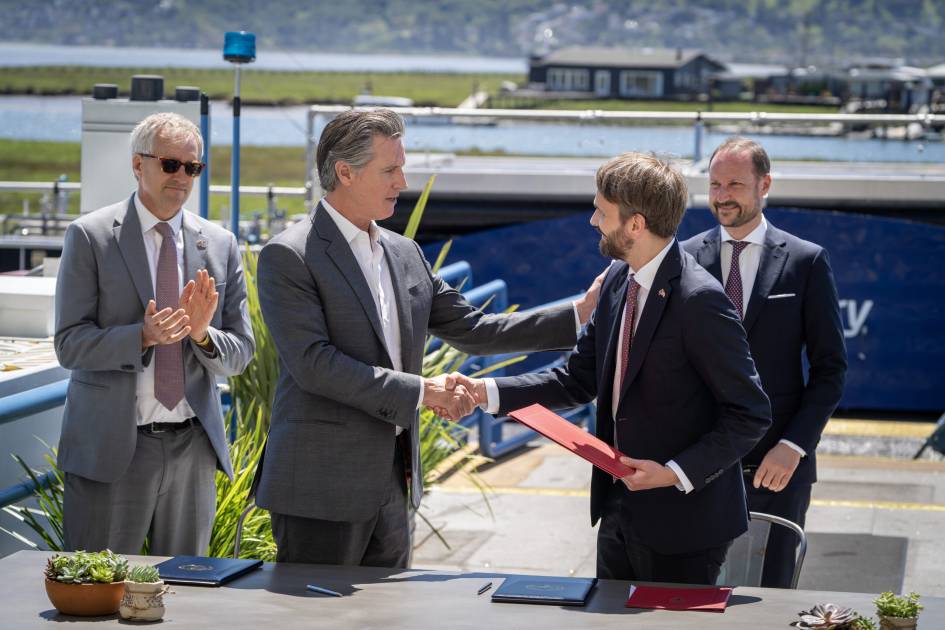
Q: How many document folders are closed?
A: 4